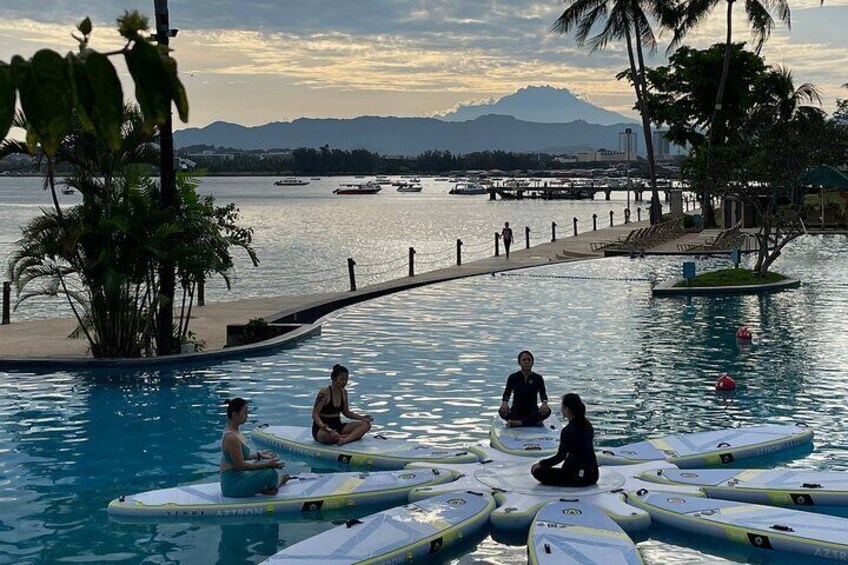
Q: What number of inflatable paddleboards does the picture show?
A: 8